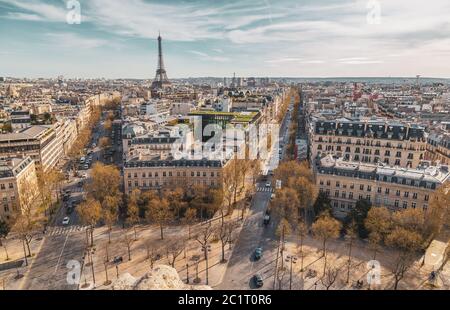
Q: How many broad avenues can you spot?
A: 2